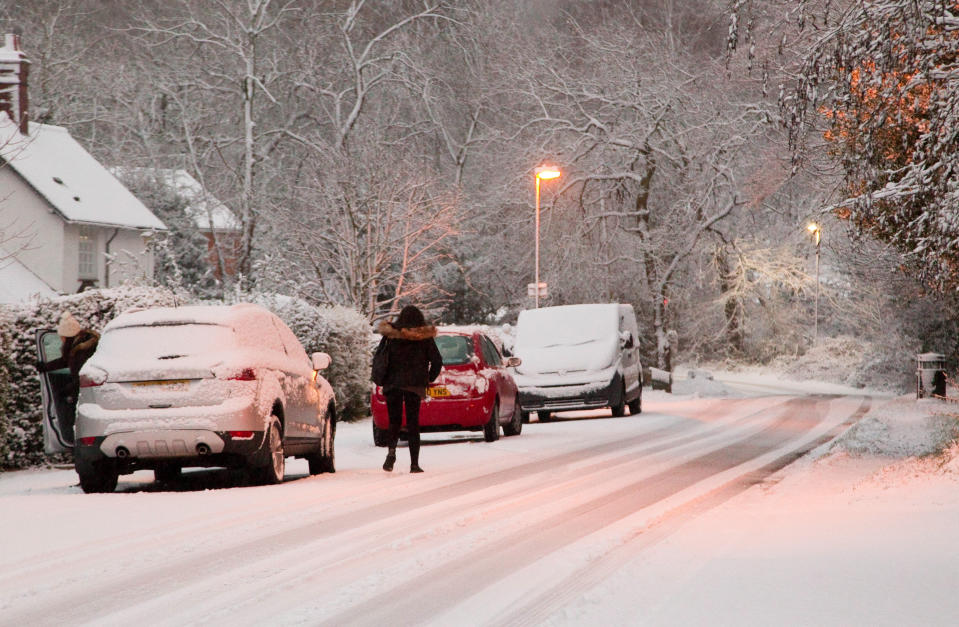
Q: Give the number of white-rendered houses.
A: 1